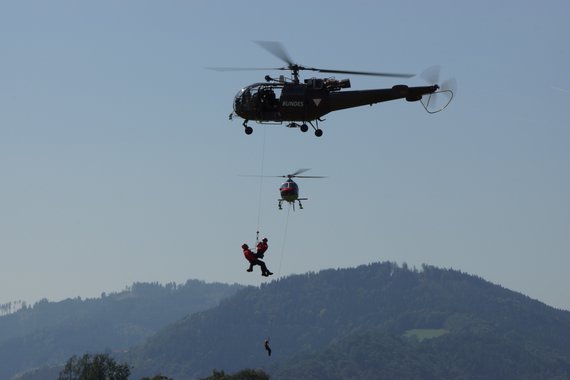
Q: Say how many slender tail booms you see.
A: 1